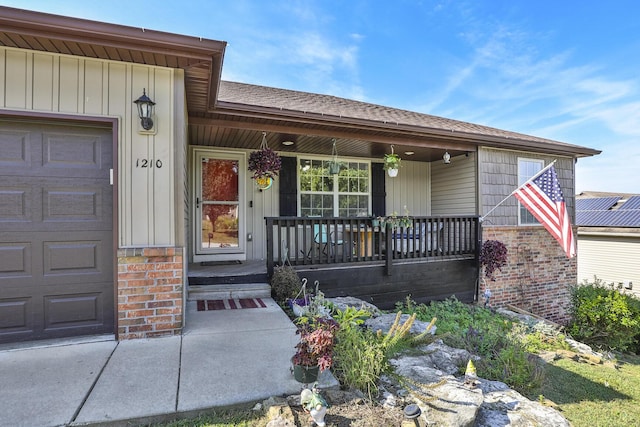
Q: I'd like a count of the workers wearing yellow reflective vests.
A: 0